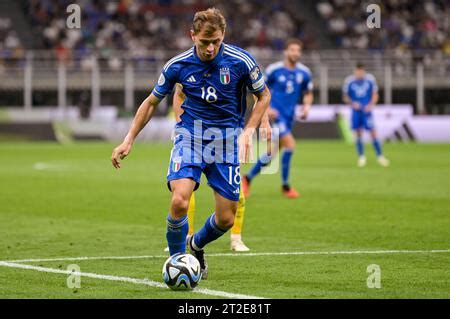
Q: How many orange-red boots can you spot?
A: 2